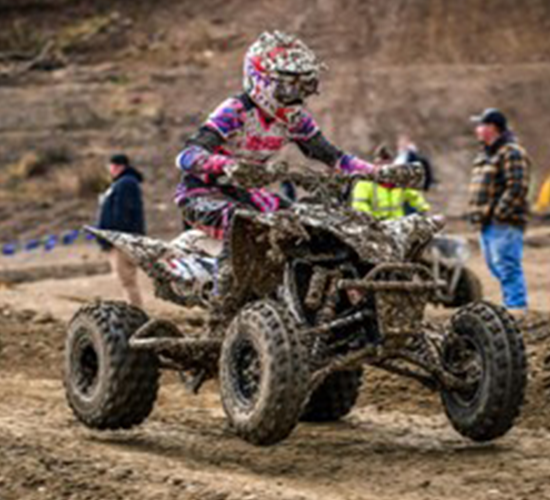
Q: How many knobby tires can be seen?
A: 4